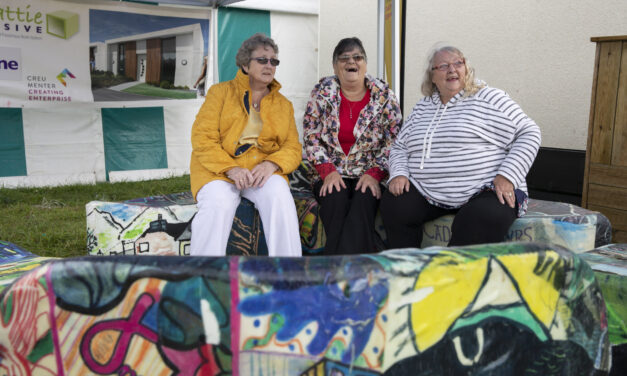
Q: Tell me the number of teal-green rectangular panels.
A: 3